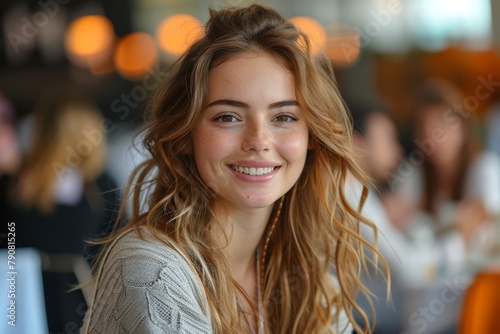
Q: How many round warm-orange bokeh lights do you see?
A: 5